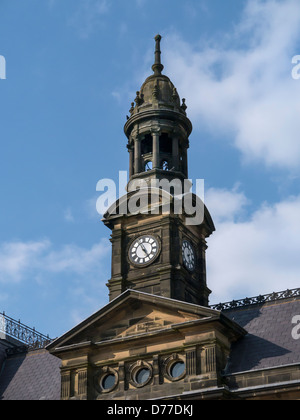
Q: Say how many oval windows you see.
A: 3